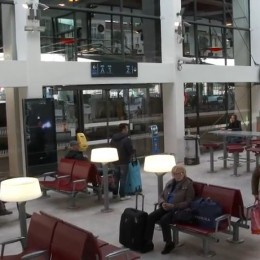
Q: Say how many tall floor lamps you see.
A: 3